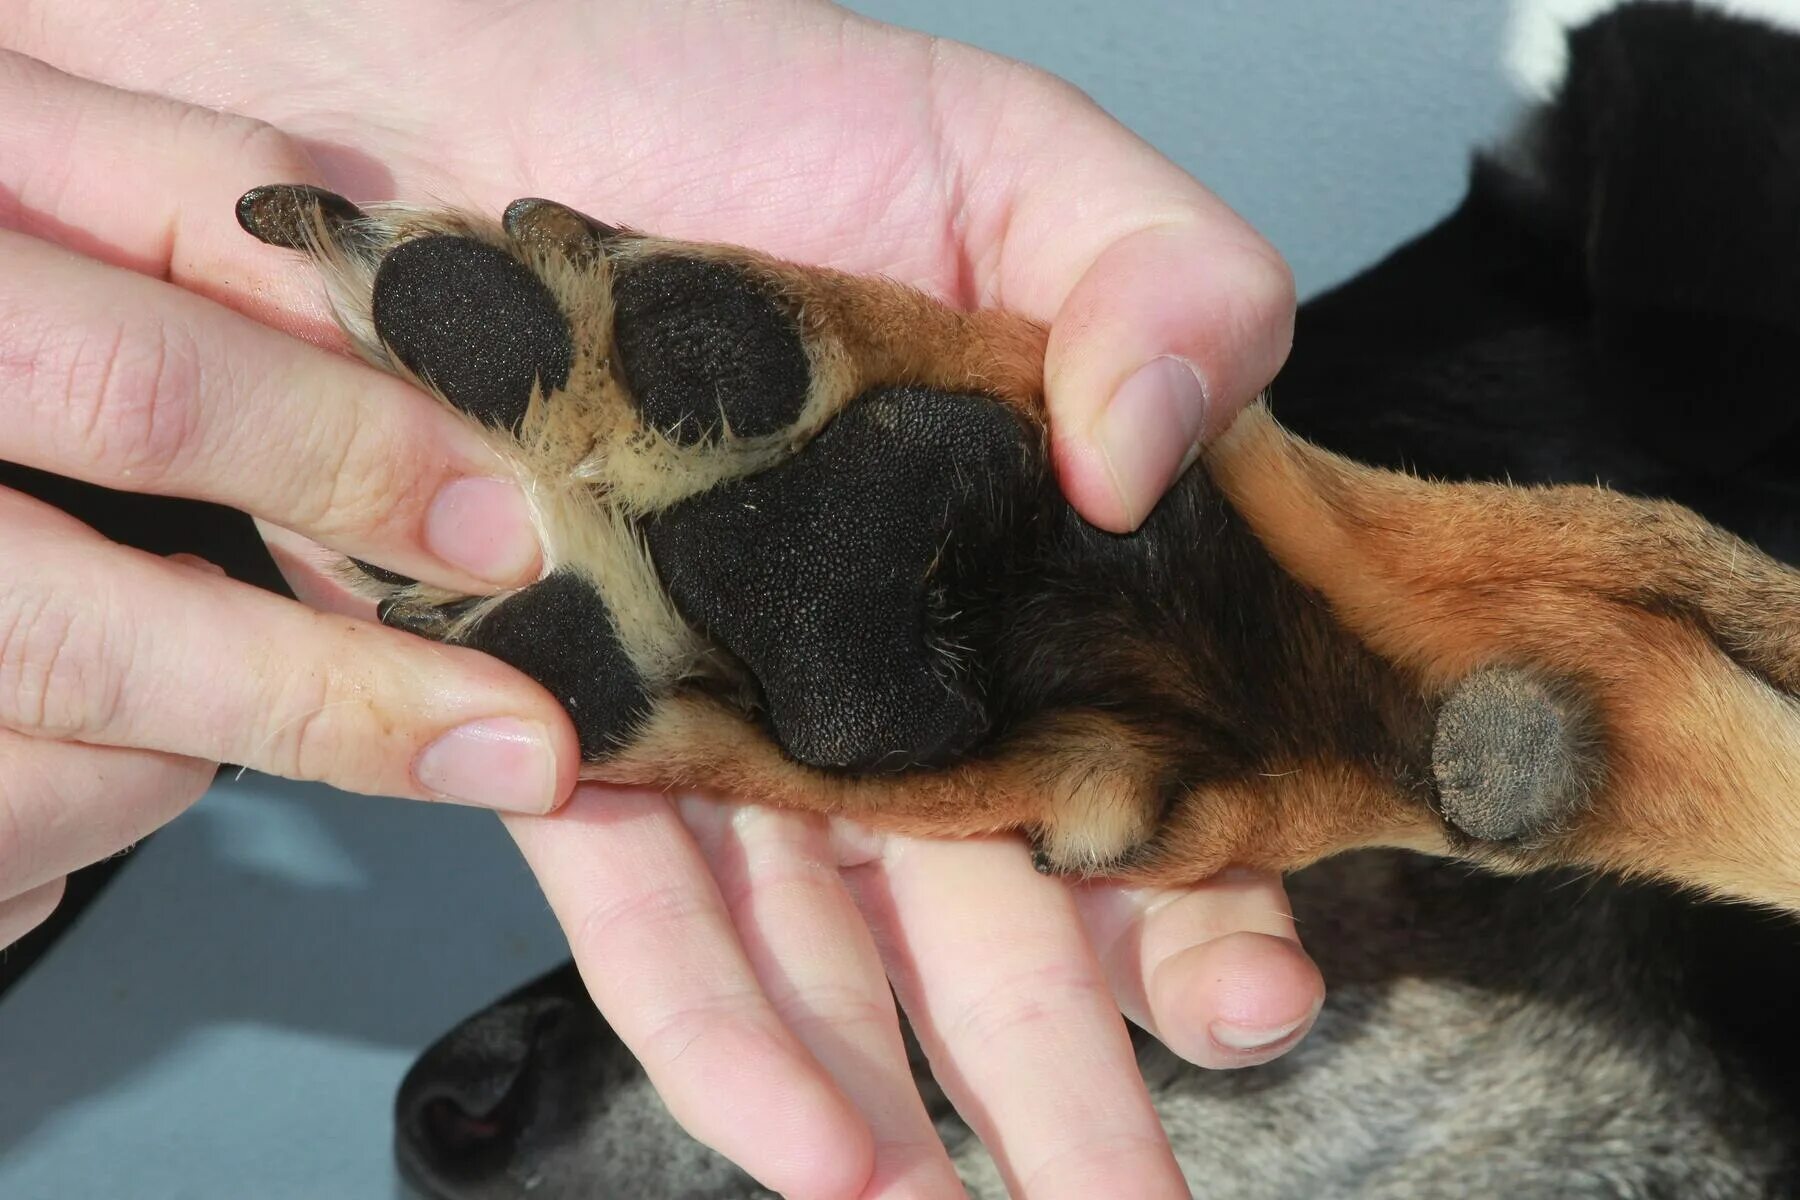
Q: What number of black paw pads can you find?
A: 4